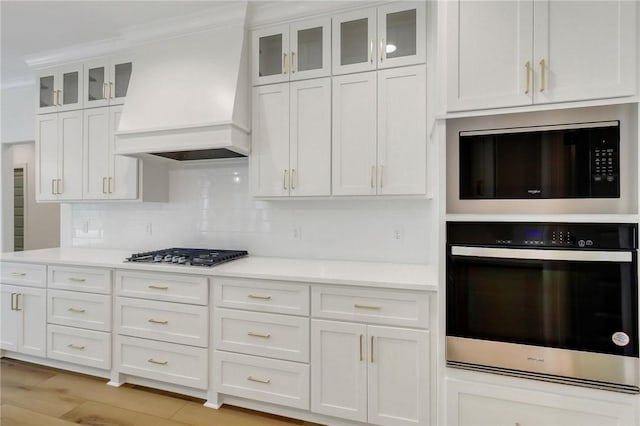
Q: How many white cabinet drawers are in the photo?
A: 12